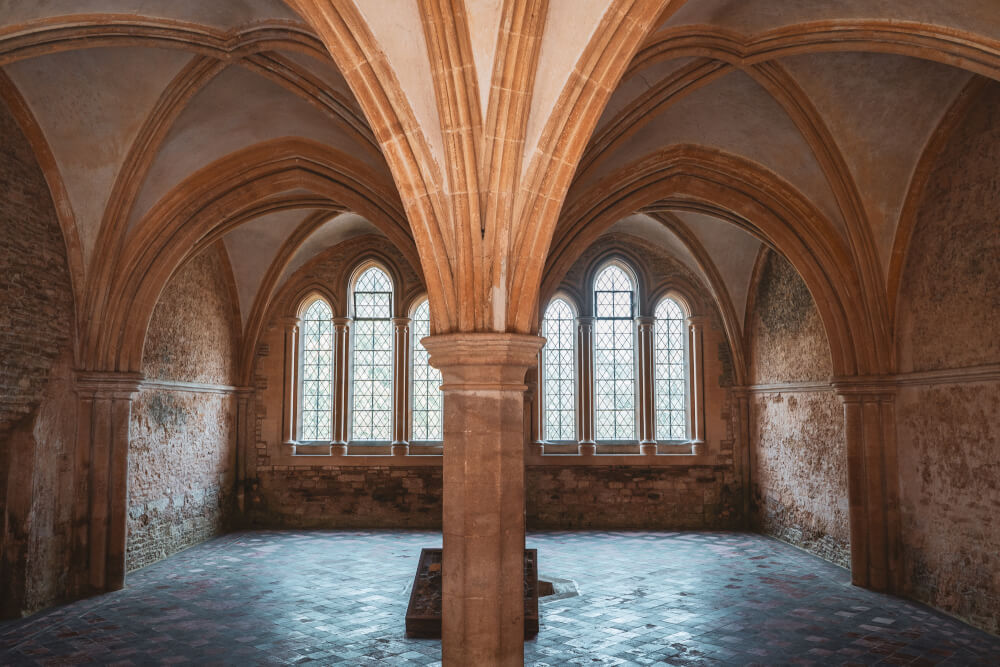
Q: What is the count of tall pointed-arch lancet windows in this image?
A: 6